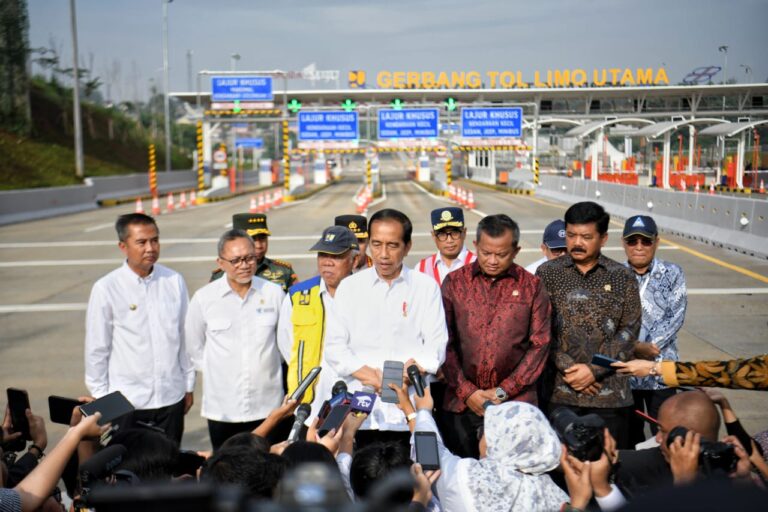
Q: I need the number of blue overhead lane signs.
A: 4